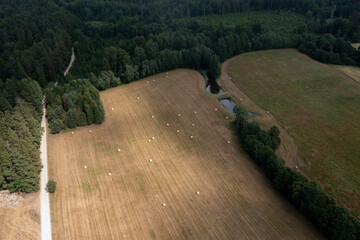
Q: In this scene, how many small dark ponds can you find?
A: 2